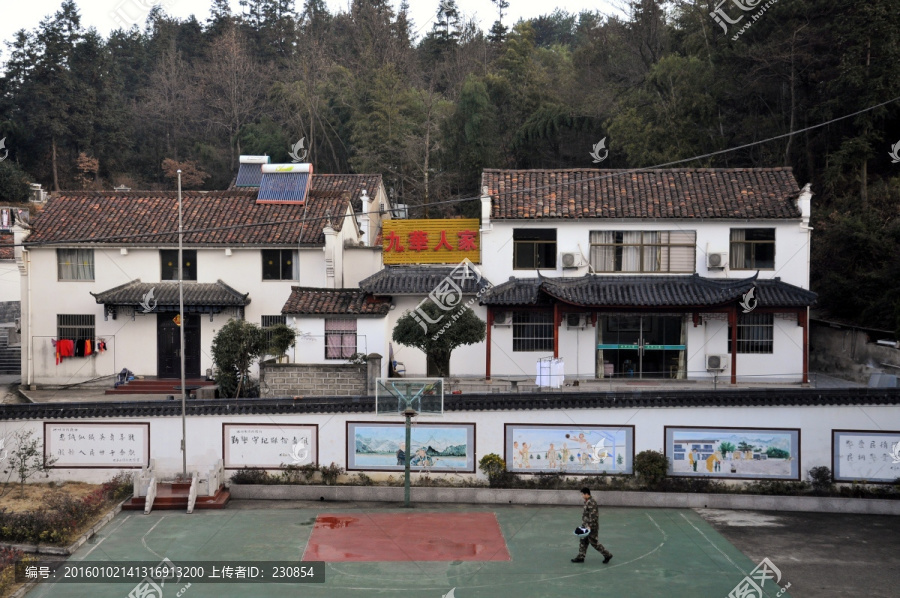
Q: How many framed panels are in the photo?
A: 6